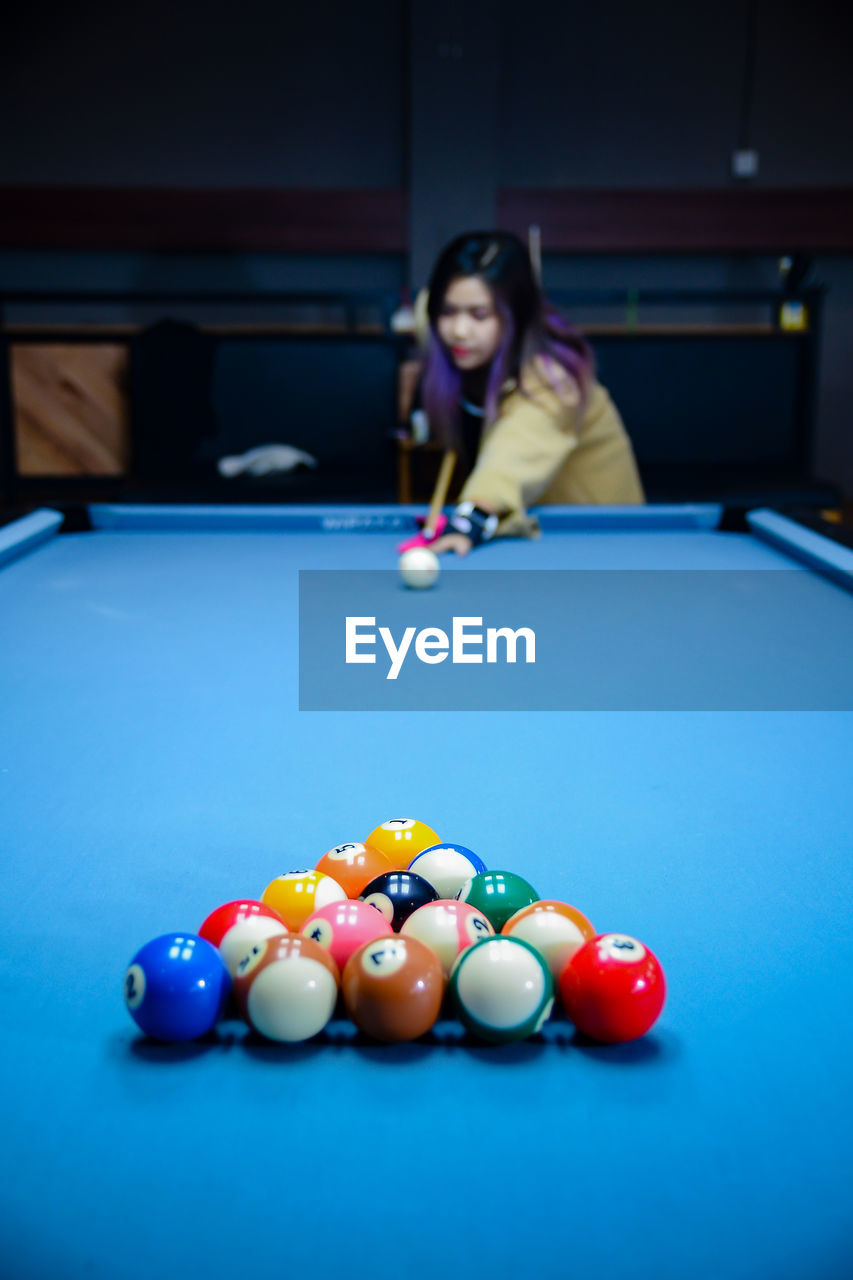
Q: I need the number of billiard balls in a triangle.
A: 15